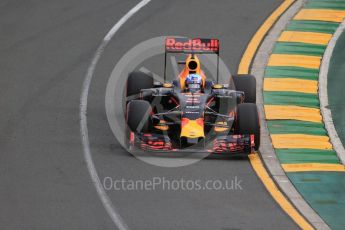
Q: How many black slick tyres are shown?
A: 4